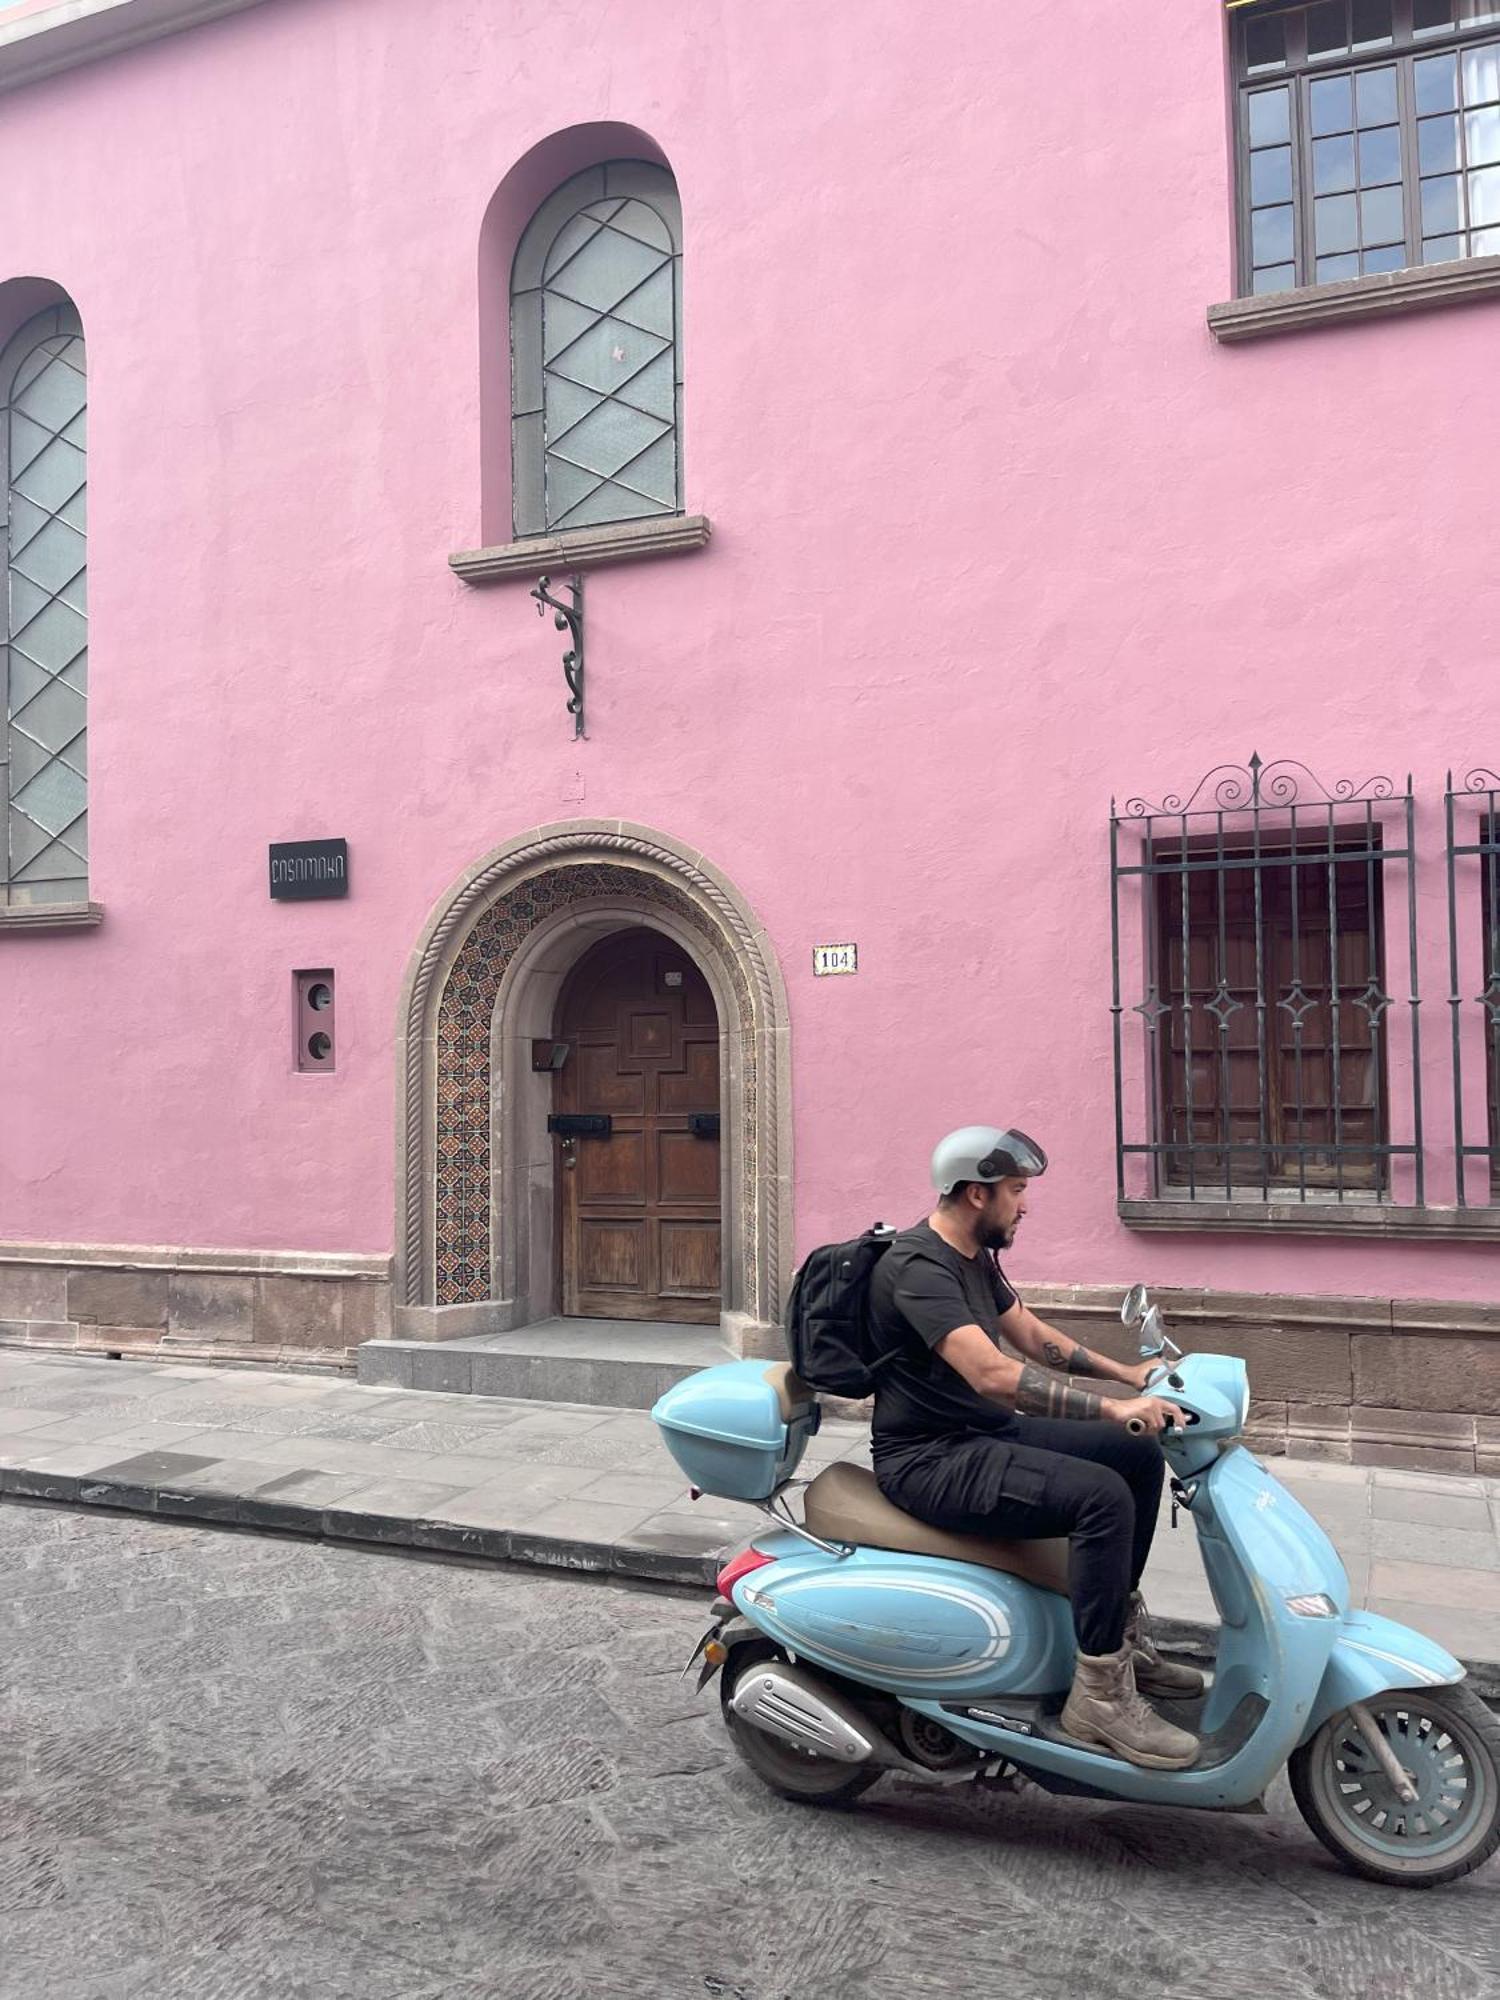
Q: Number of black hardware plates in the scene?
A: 2